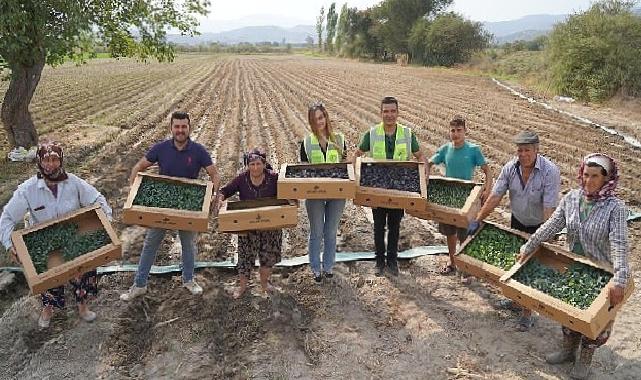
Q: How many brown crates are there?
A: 8